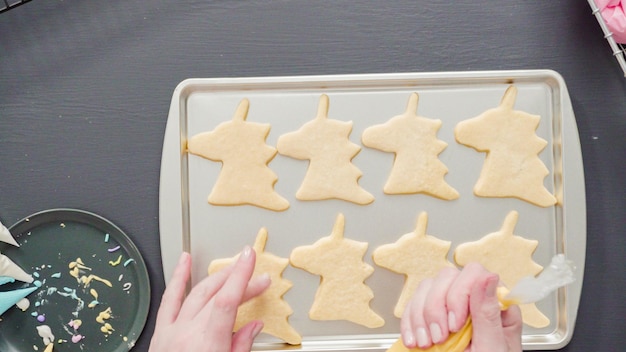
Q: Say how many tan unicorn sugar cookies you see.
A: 8